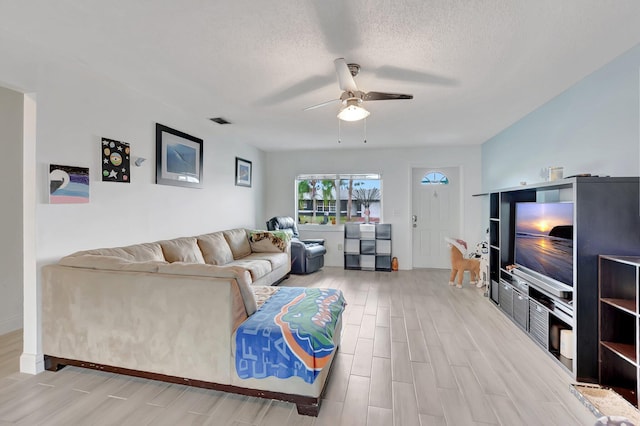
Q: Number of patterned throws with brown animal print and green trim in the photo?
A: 1